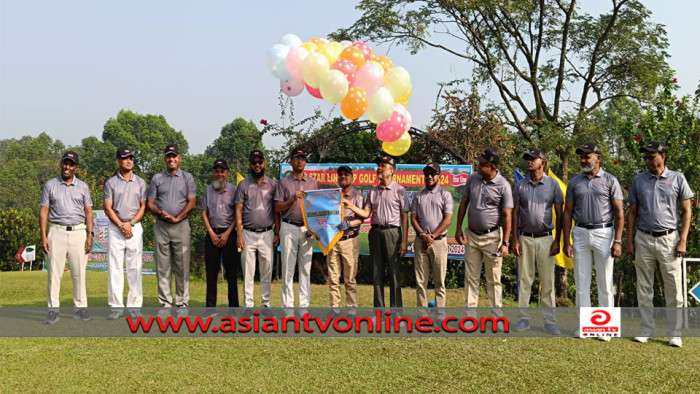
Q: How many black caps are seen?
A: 13